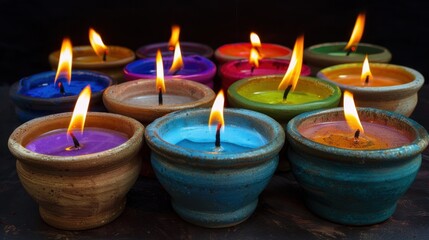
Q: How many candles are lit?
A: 13